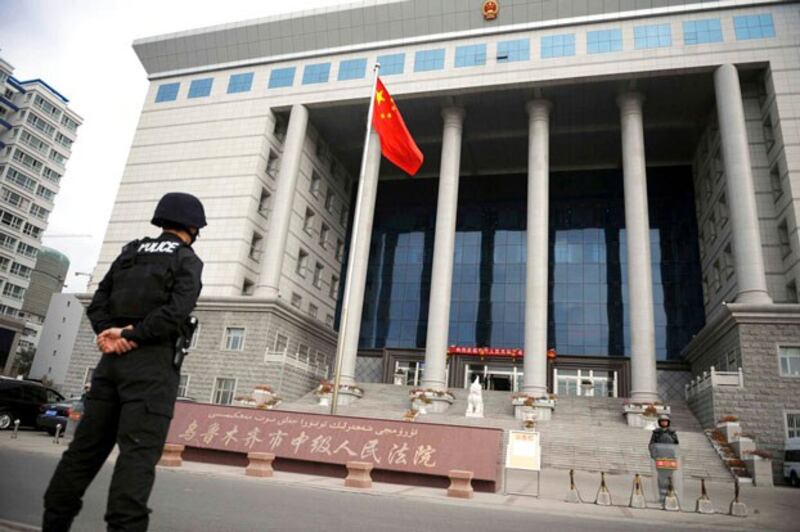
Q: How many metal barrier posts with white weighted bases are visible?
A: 6